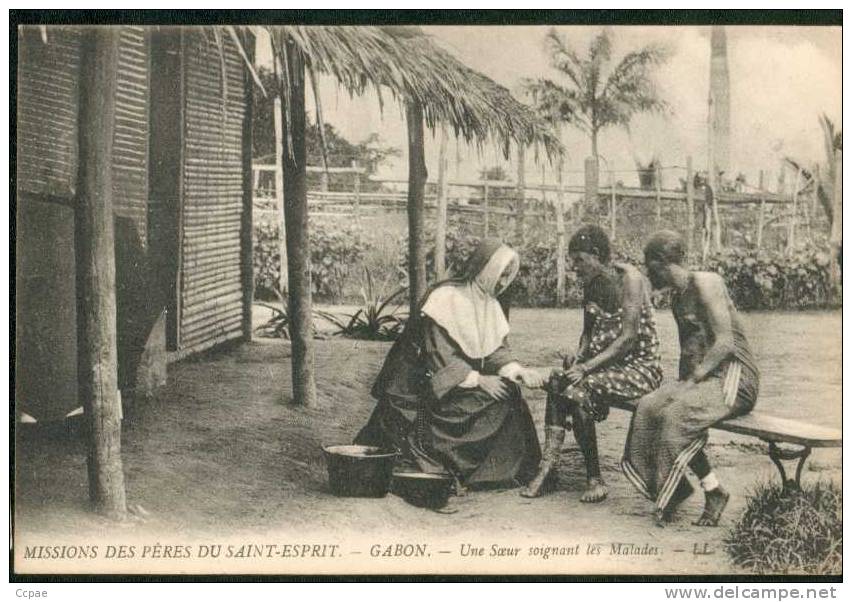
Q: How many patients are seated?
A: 2